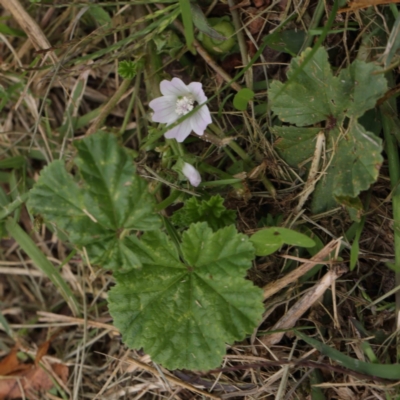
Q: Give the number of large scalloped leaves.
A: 3